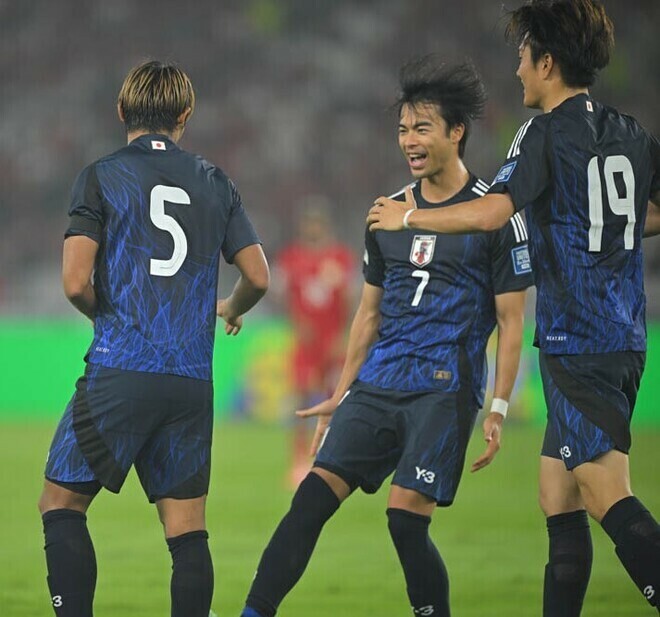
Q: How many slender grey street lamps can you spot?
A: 0